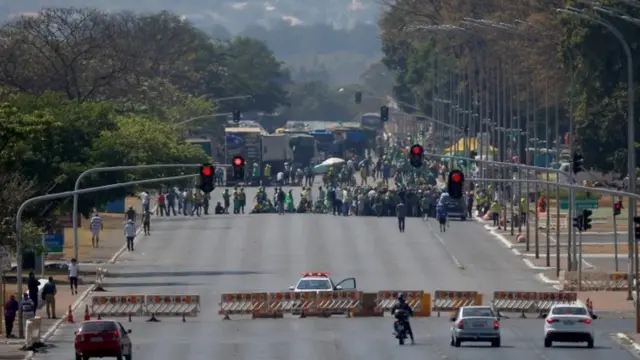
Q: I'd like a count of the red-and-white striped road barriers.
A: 9